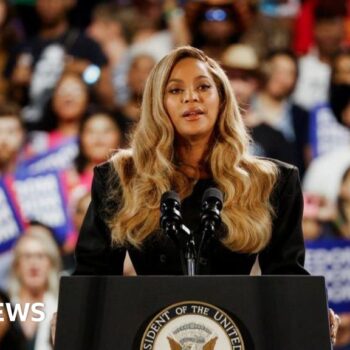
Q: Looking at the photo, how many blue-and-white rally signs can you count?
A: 5